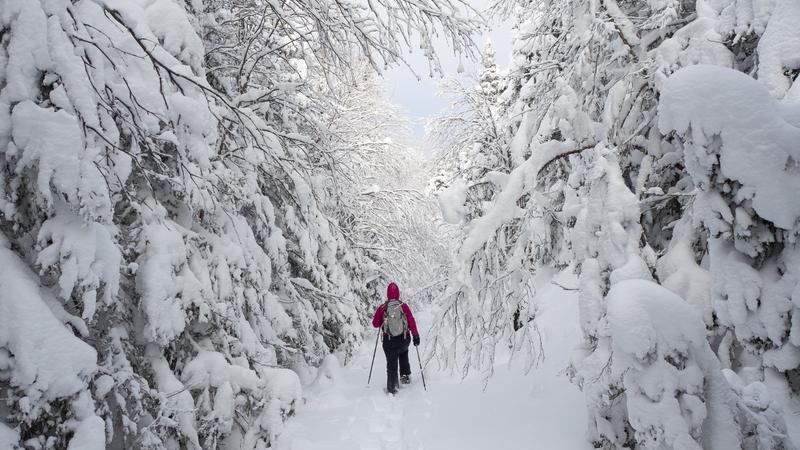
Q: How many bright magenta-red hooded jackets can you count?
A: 1